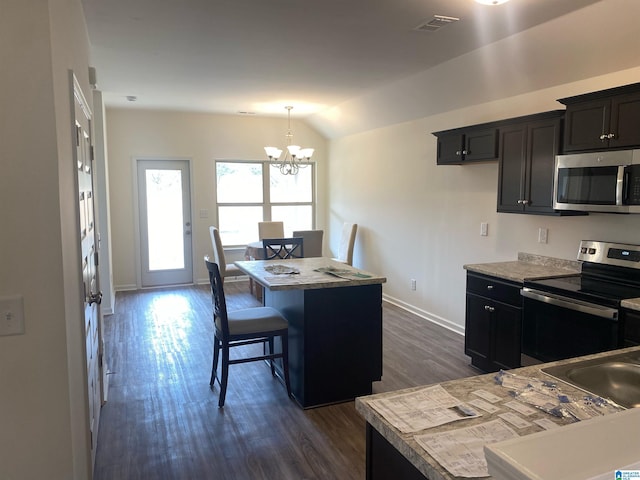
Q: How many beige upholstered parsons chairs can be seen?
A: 4